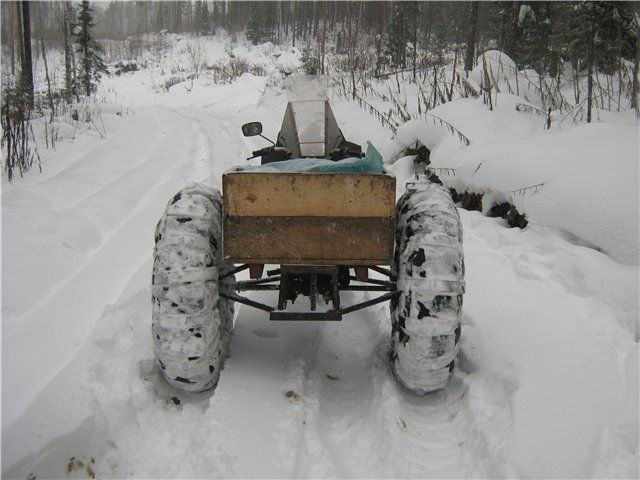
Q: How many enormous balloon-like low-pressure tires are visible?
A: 2